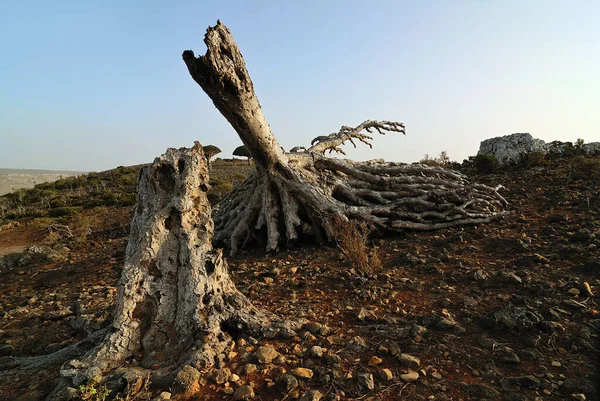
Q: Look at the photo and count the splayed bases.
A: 2